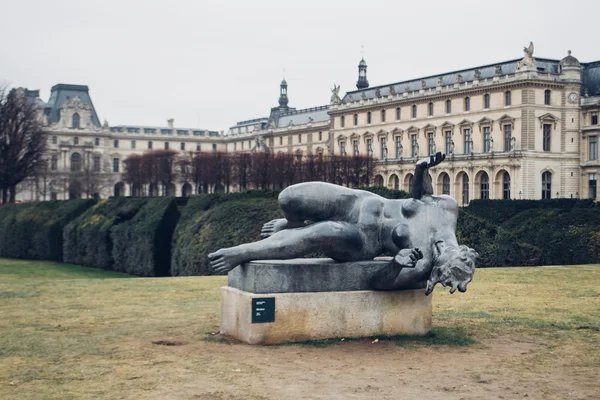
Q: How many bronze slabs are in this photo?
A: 1